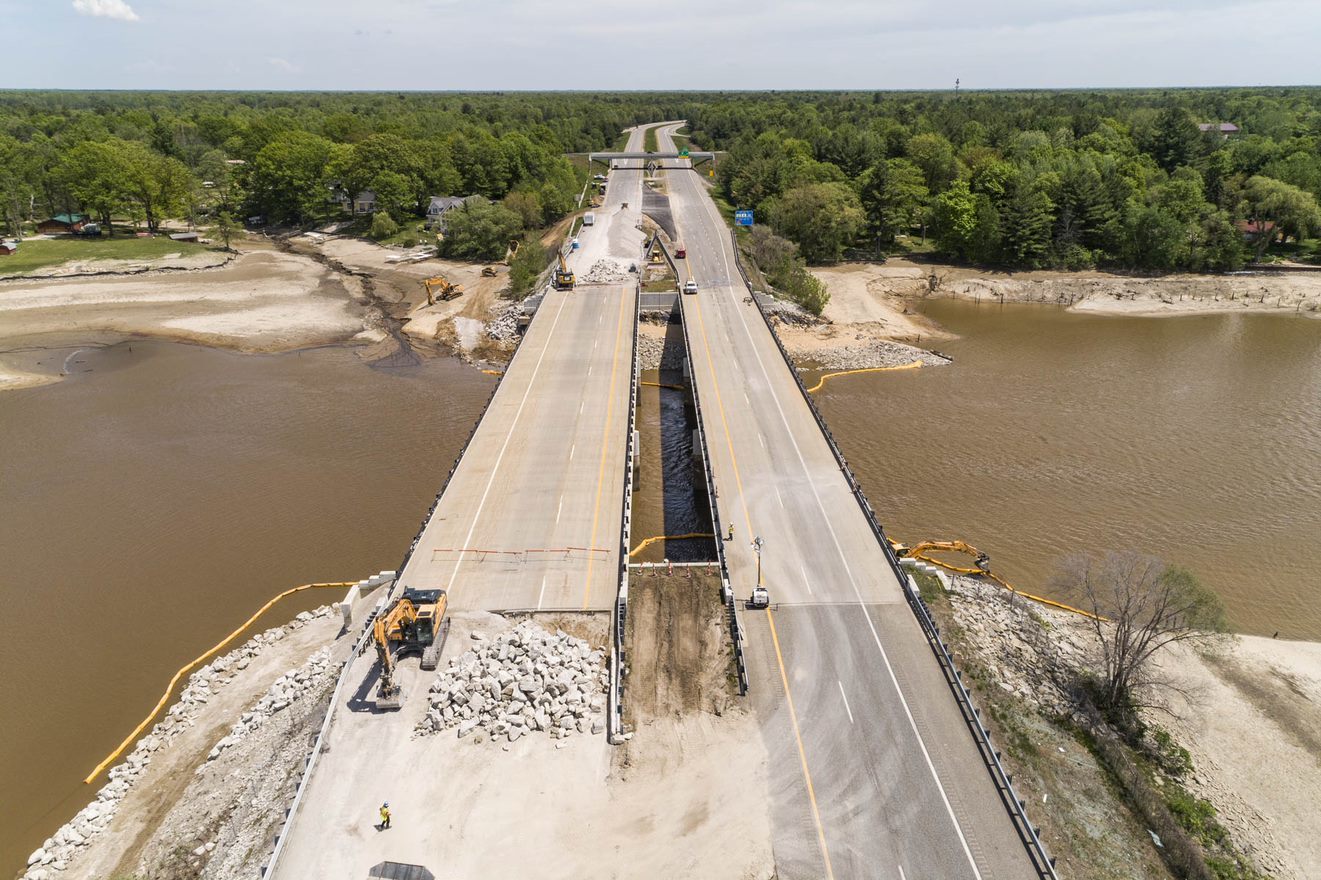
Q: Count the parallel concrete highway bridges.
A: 2